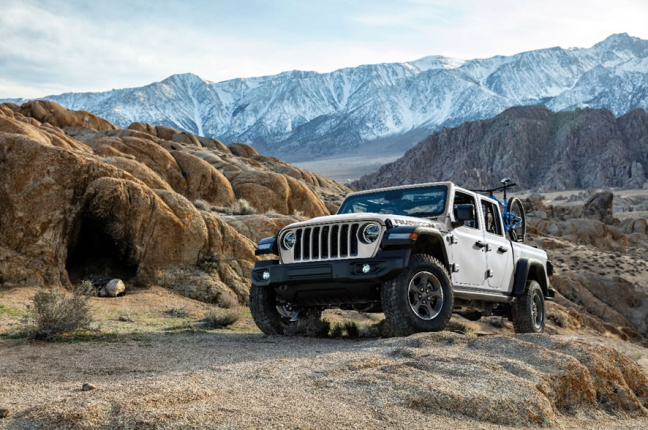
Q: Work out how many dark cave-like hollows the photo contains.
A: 1